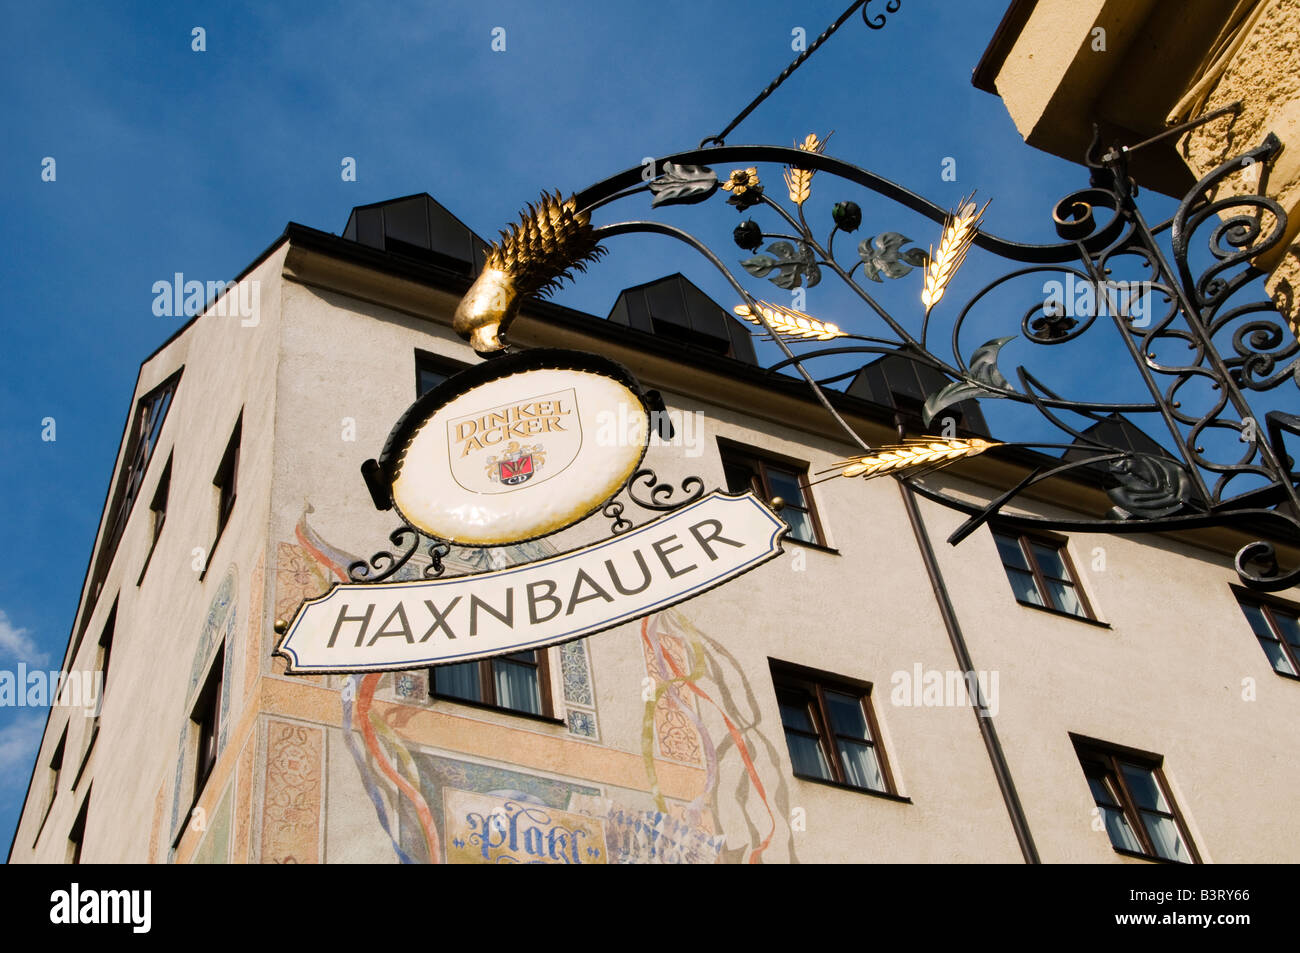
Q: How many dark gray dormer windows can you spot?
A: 4